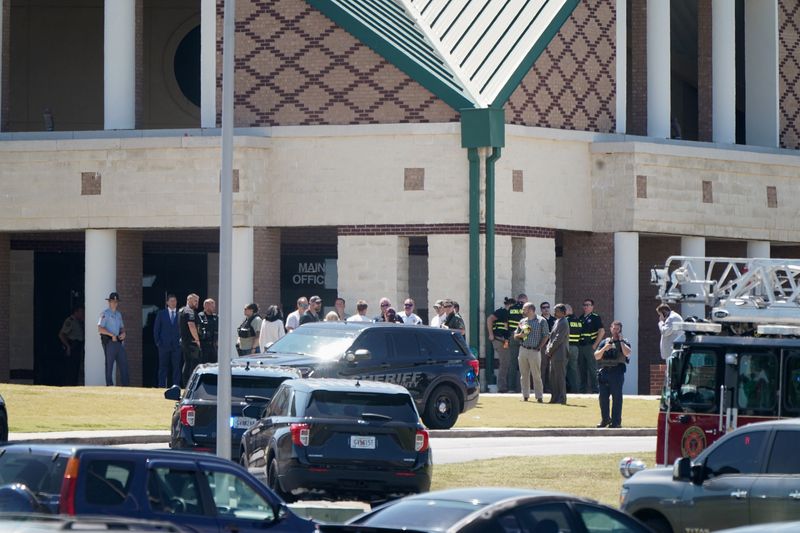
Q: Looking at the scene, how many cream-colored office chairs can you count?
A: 0